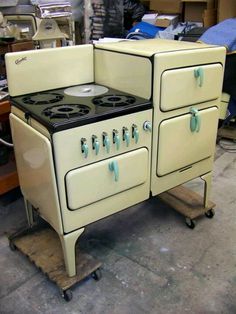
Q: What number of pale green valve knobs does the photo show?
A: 6